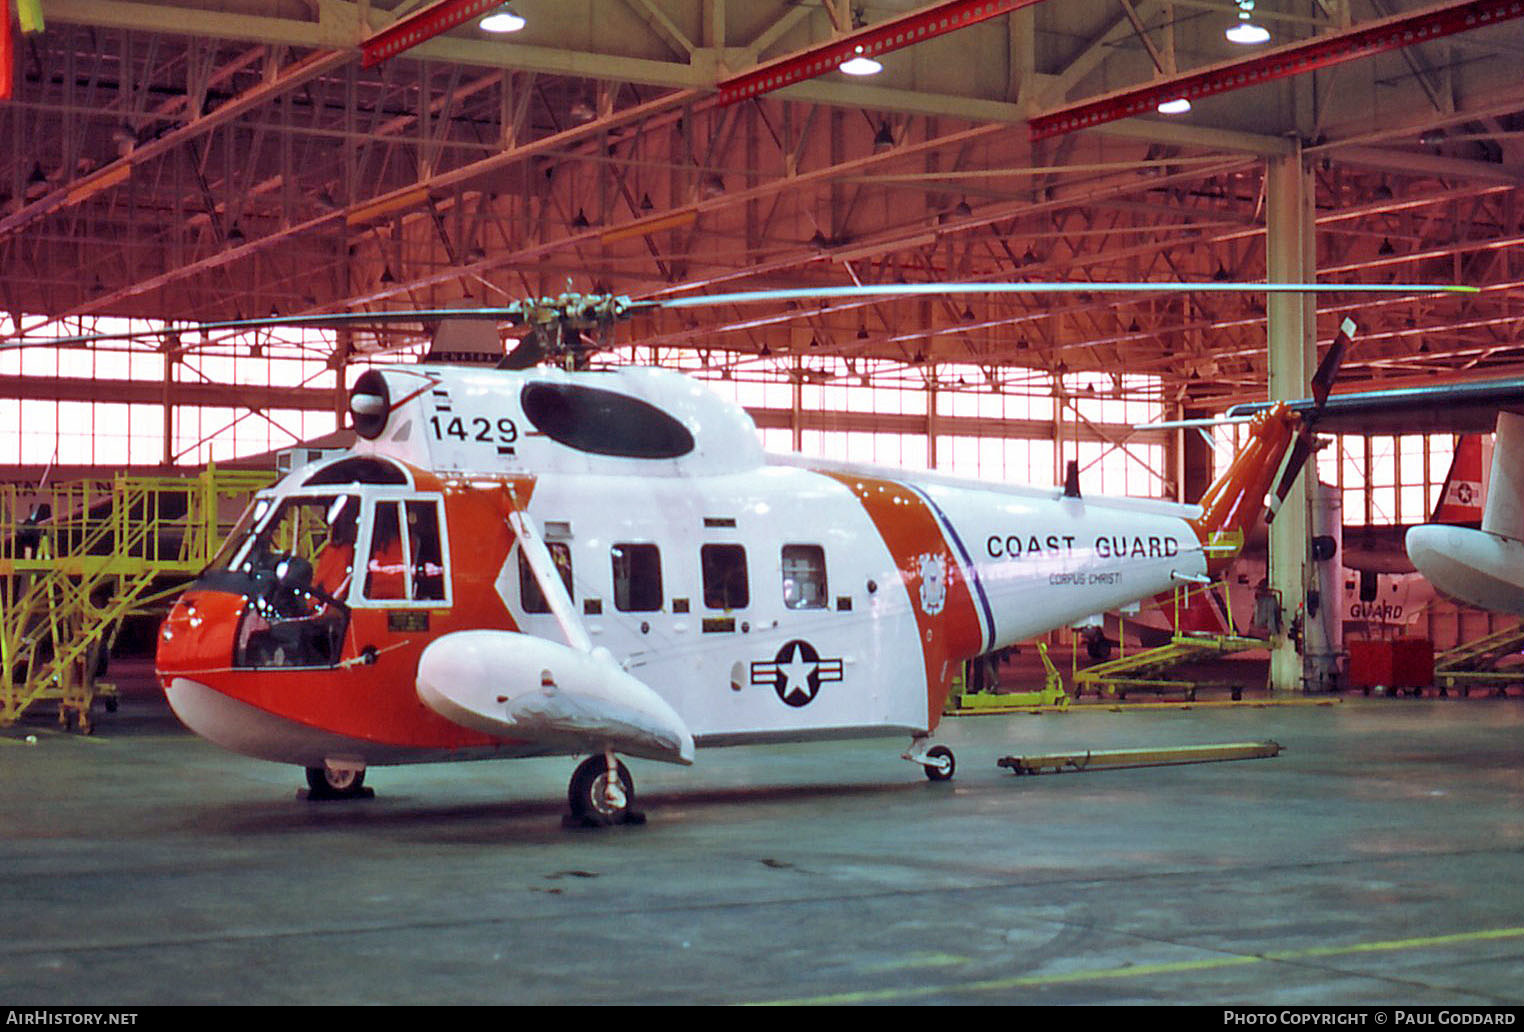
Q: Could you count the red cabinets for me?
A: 1